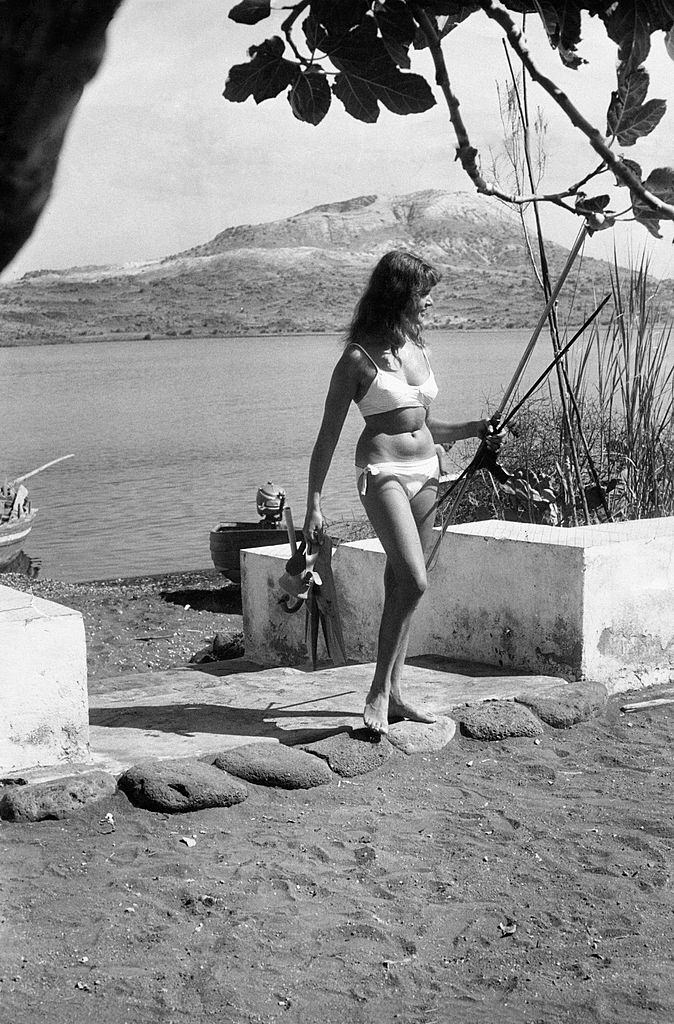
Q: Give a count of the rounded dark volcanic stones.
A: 7